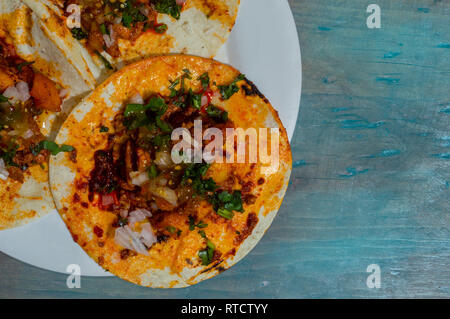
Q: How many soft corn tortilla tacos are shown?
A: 3